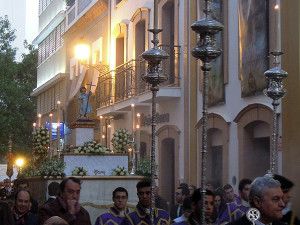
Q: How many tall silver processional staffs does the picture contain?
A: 3